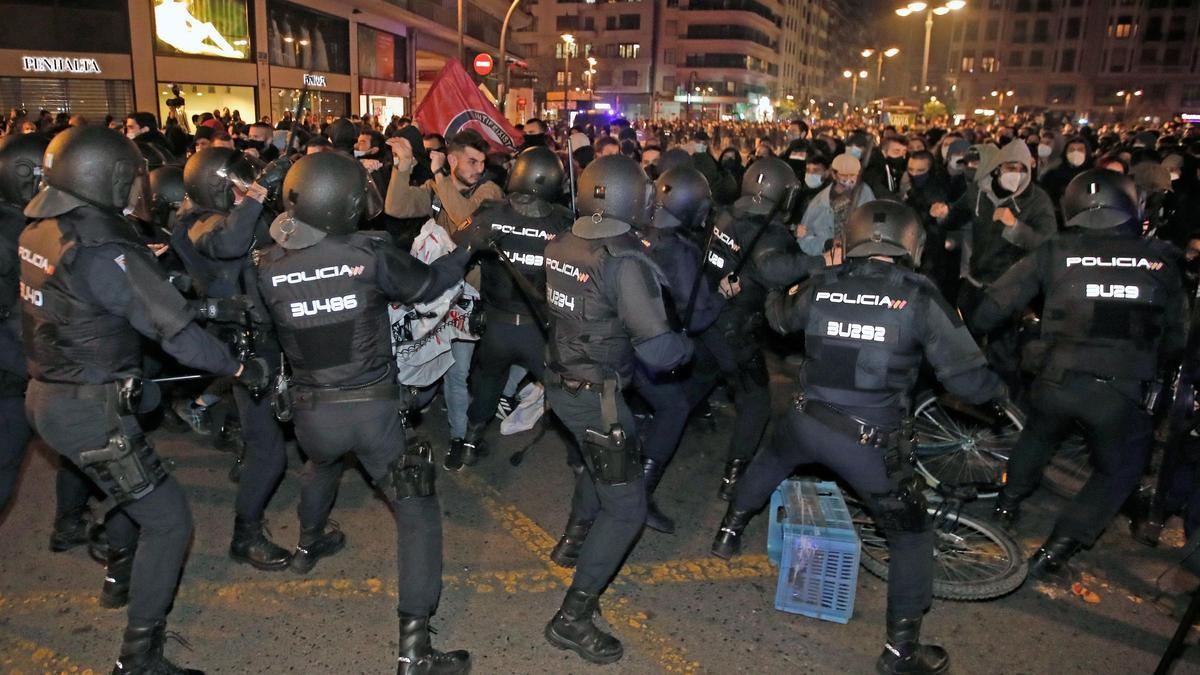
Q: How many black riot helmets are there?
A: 11